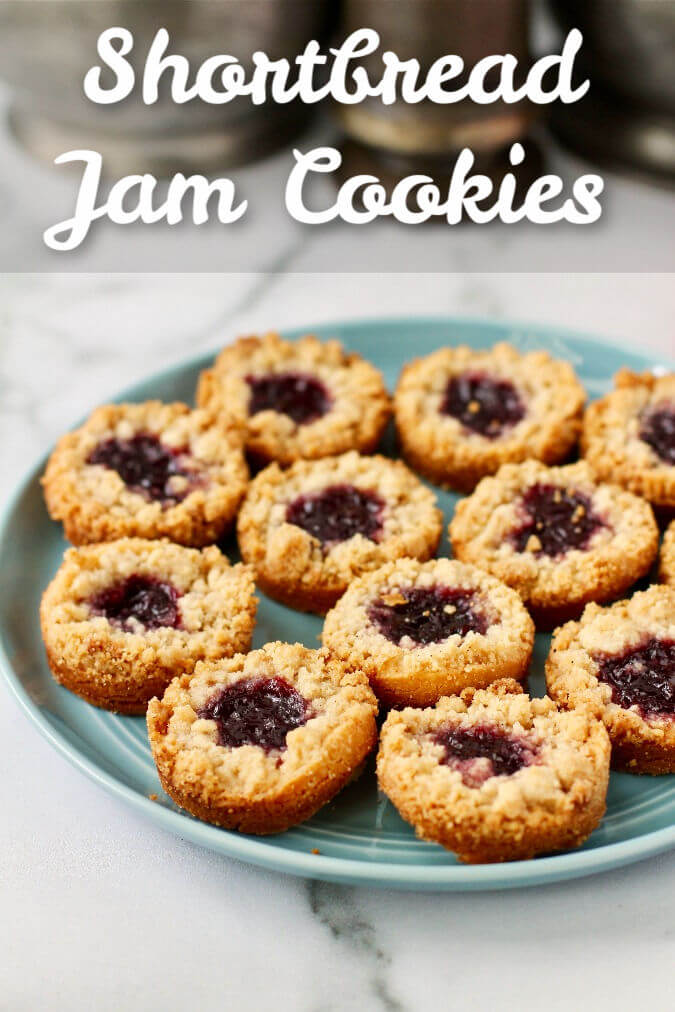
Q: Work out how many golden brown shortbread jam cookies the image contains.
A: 12